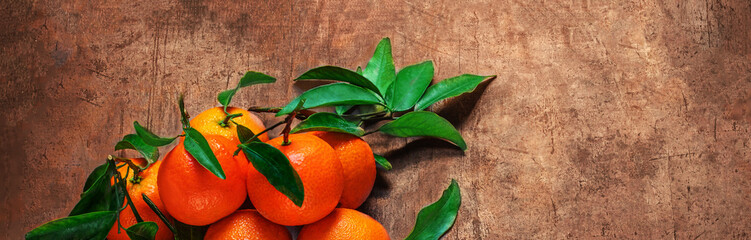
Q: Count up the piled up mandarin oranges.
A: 7